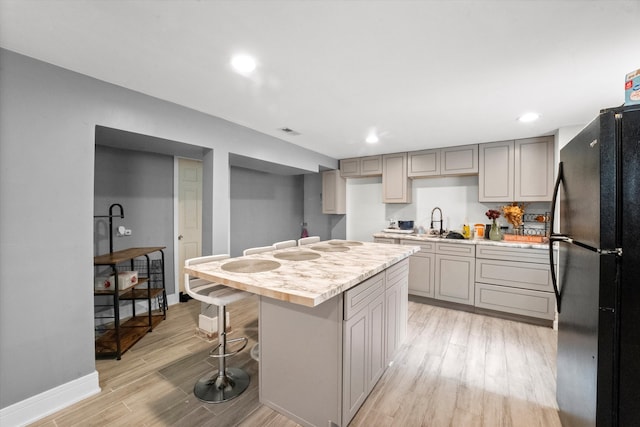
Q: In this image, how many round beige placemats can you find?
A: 4